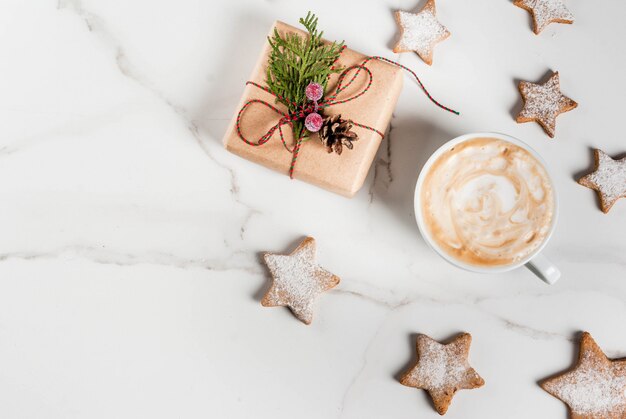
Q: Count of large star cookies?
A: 3